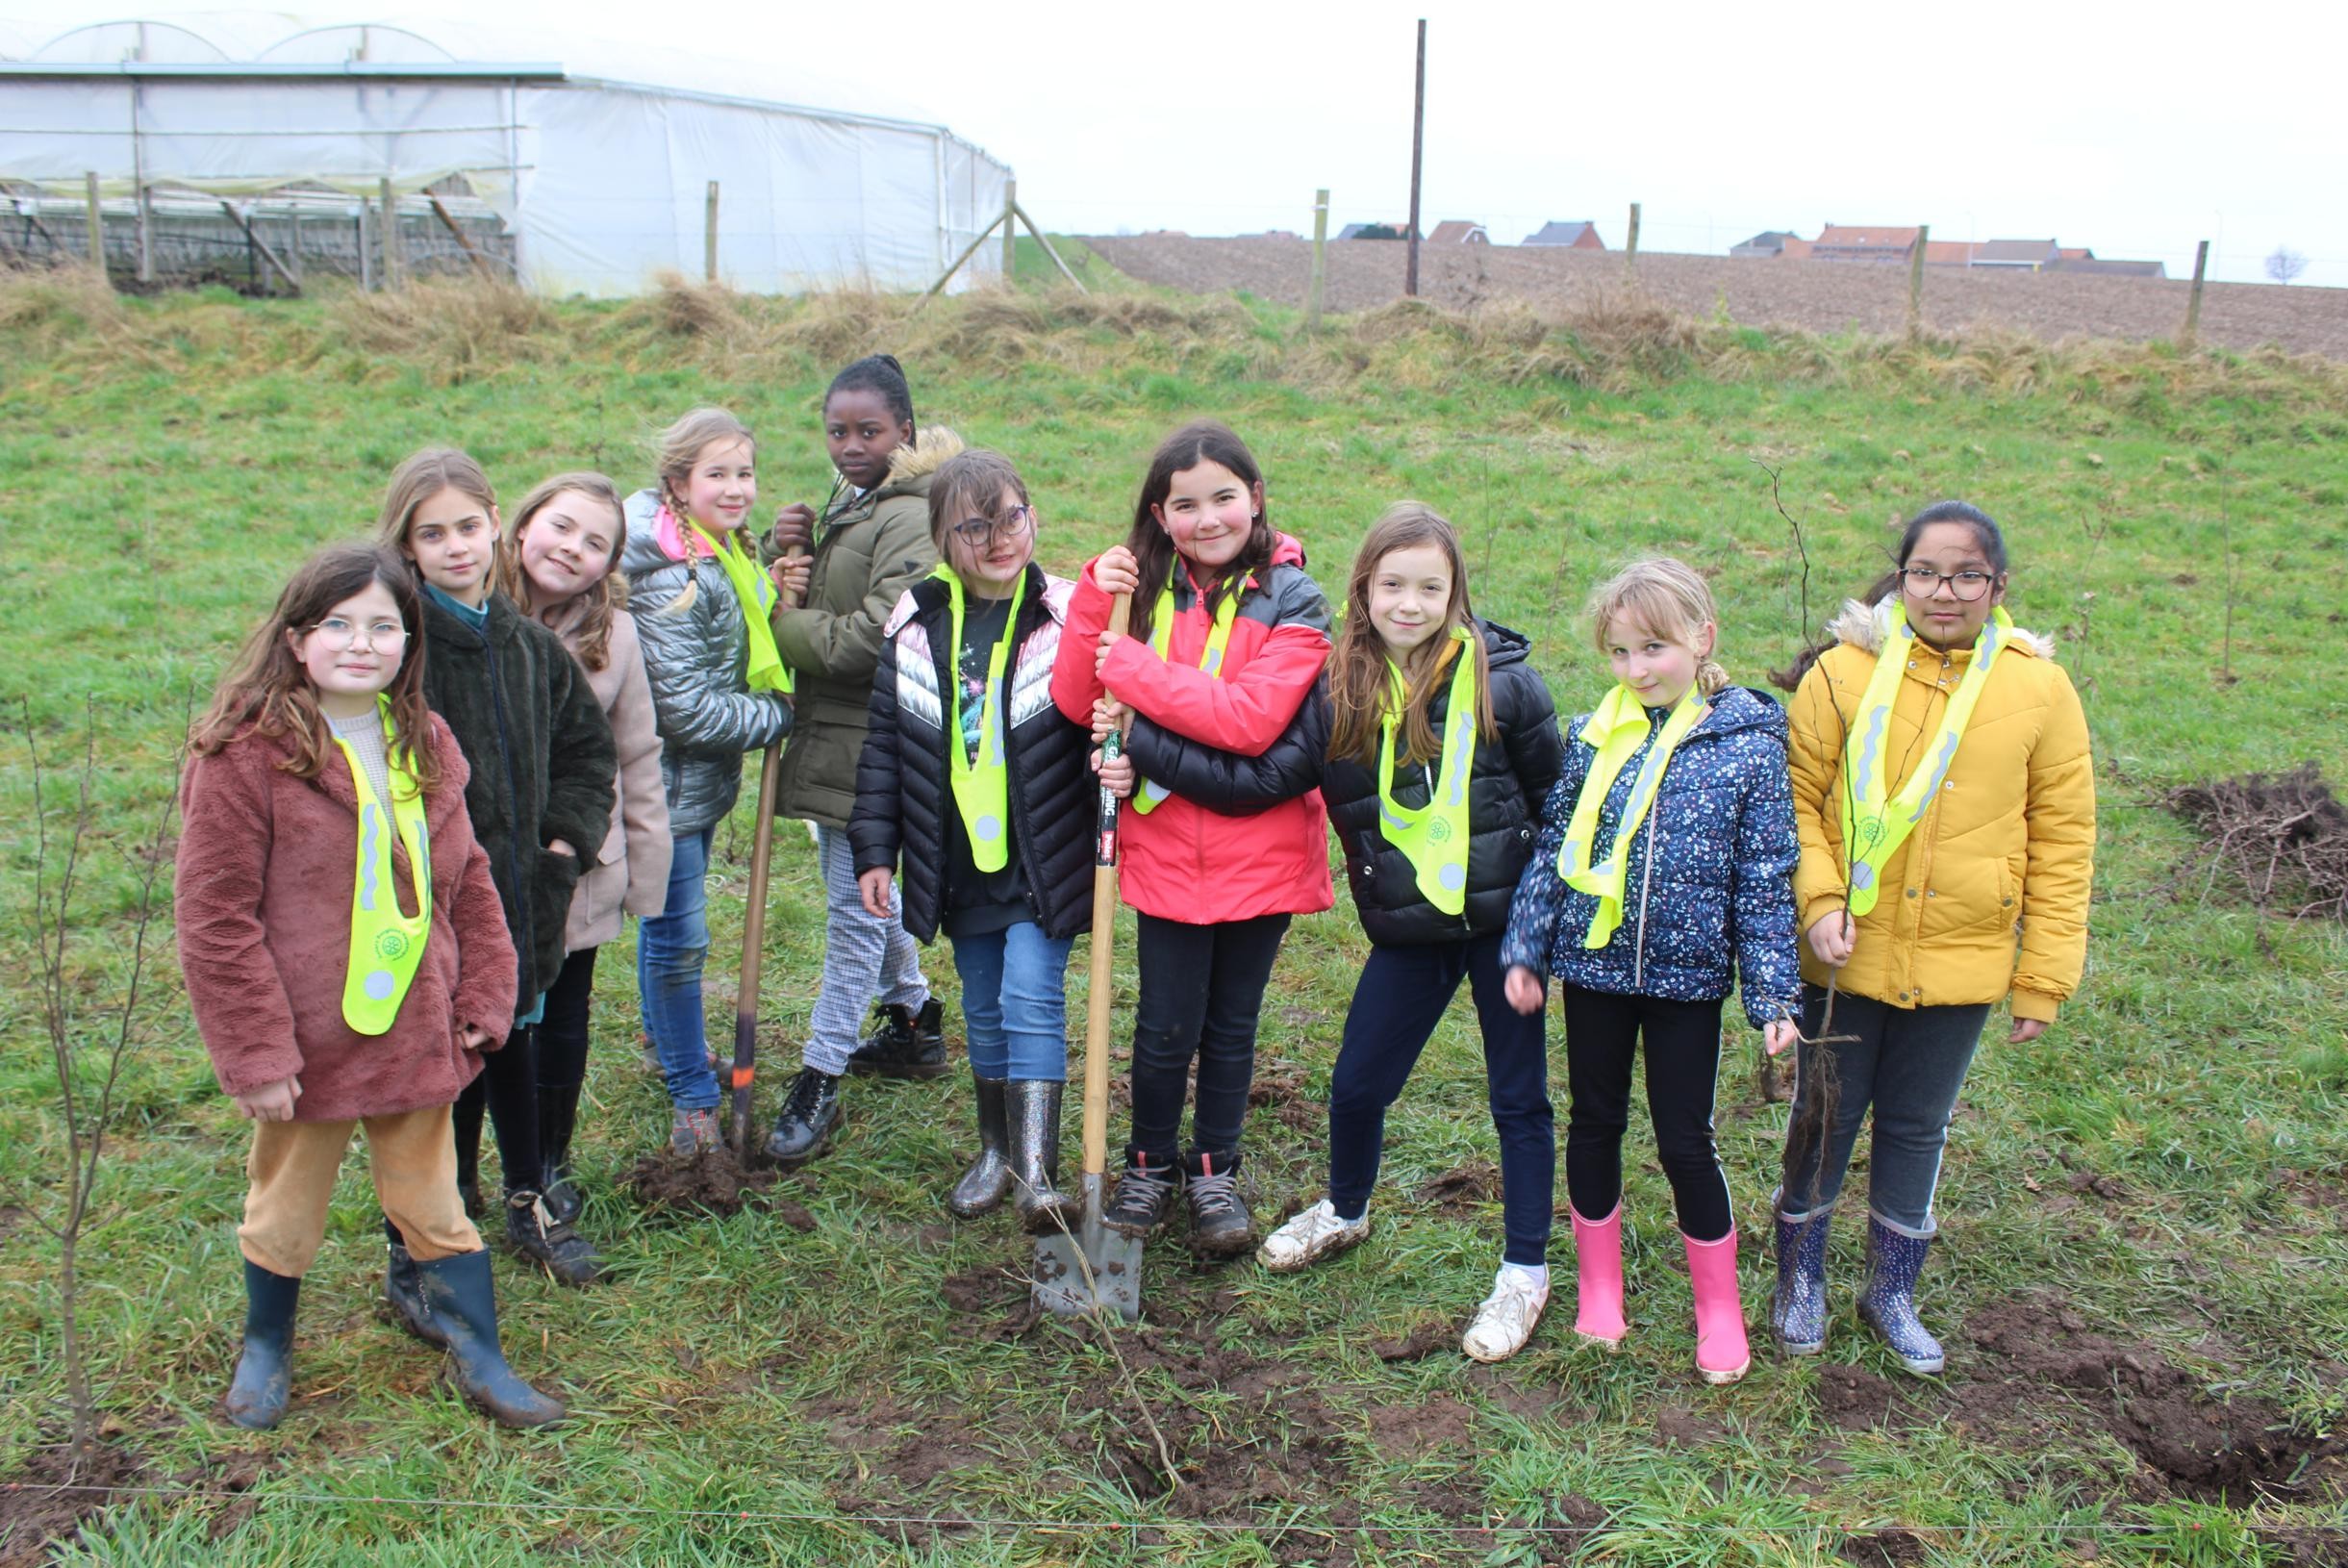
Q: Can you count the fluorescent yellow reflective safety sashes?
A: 7